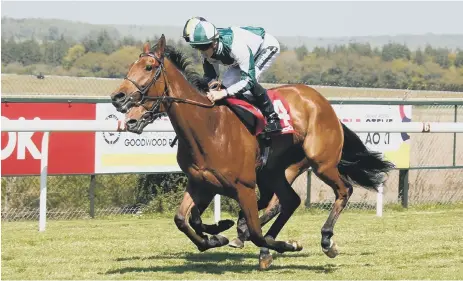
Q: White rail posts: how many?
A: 3